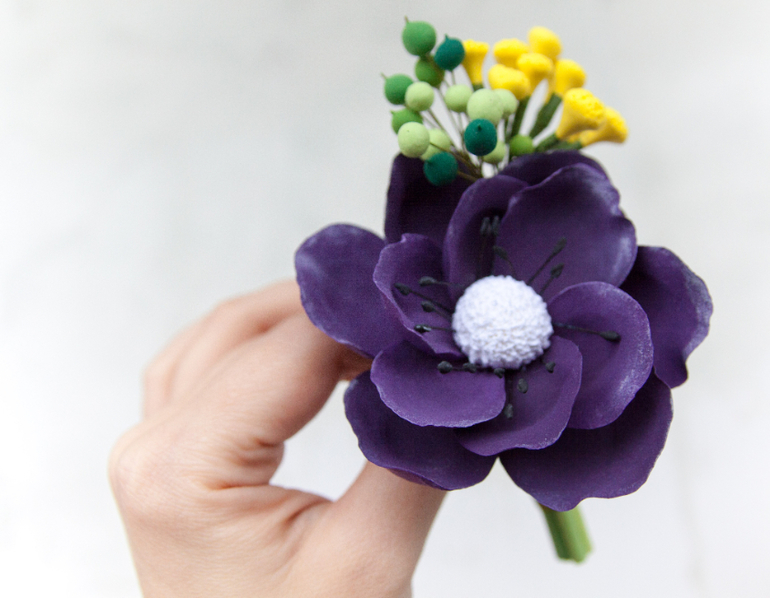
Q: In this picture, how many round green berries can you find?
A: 15